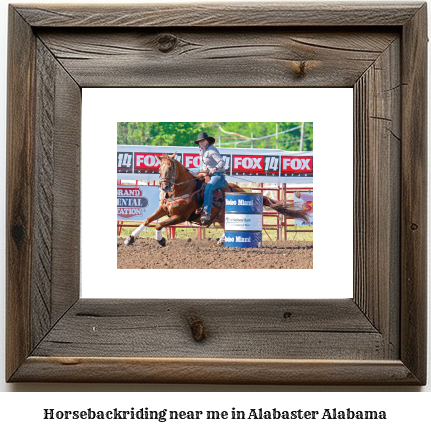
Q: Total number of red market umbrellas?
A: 0